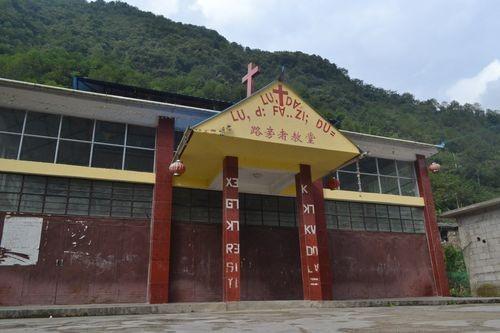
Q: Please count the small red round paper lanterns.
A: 3